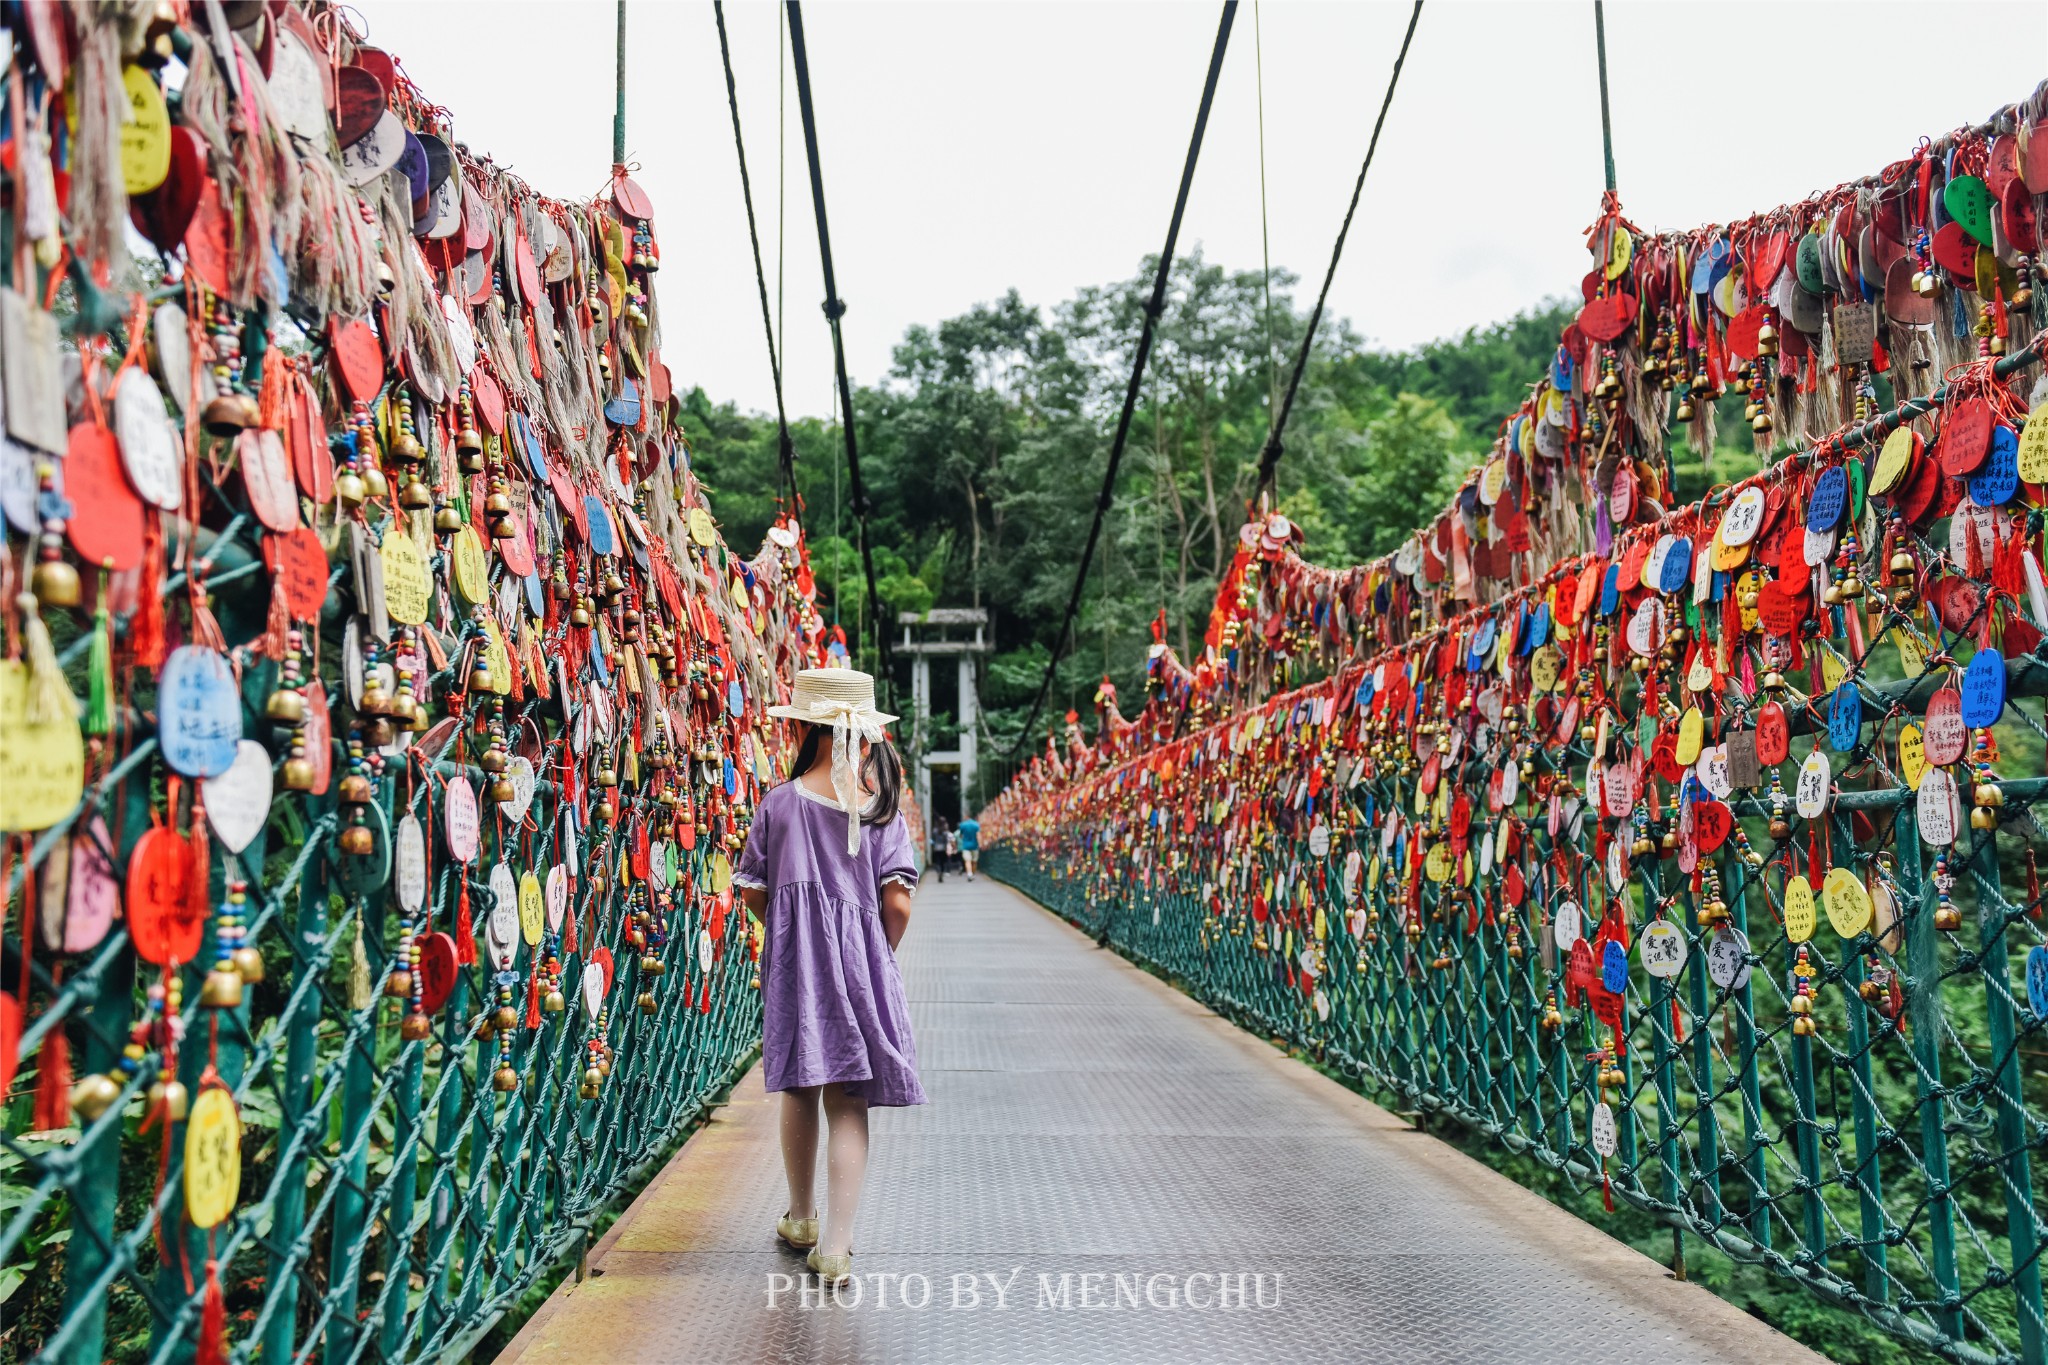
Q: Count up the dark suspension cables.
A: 4